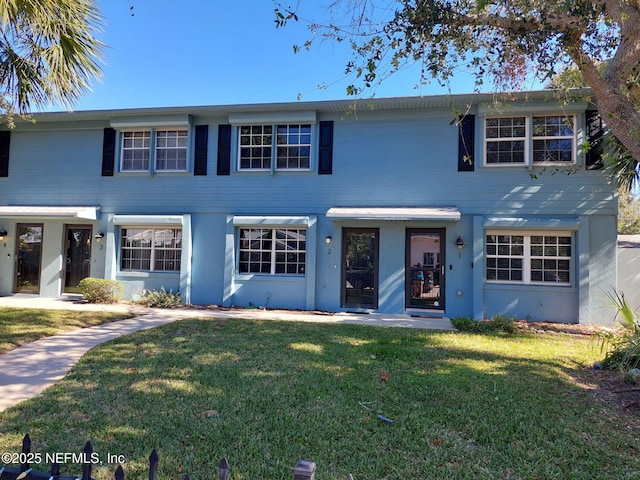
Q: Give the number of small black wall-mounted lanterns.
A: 4